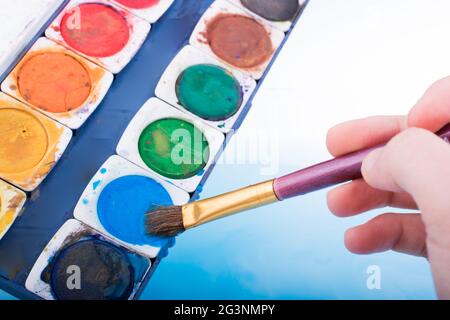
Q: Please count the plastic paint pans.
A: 11